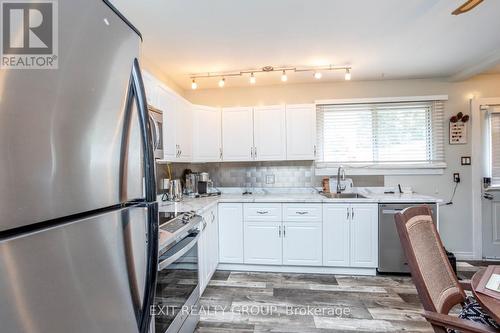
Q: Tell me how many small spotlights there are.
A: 6